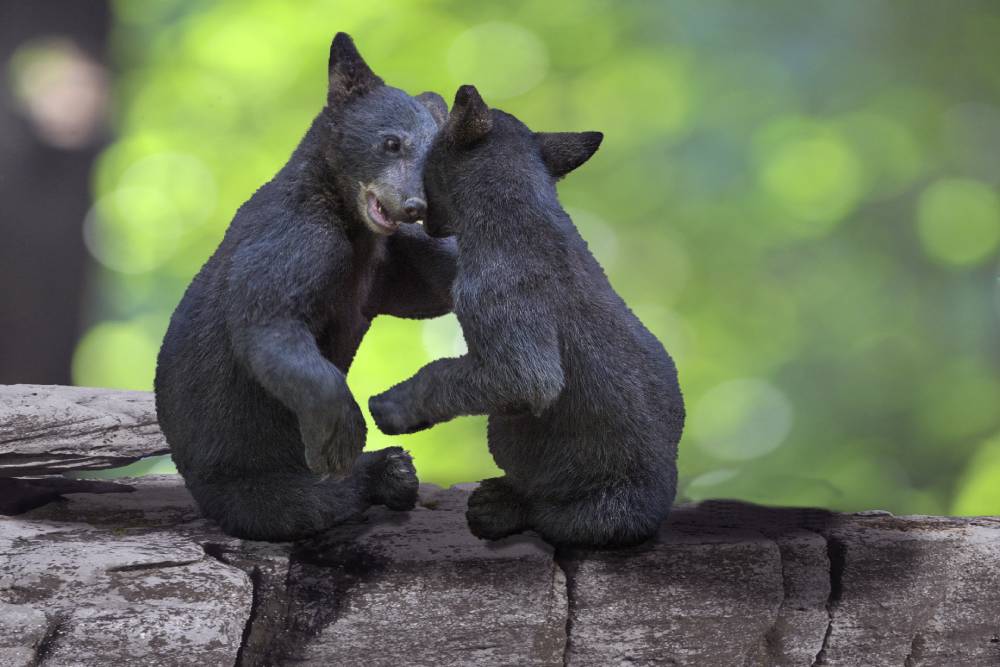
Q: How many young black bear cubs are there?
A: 2